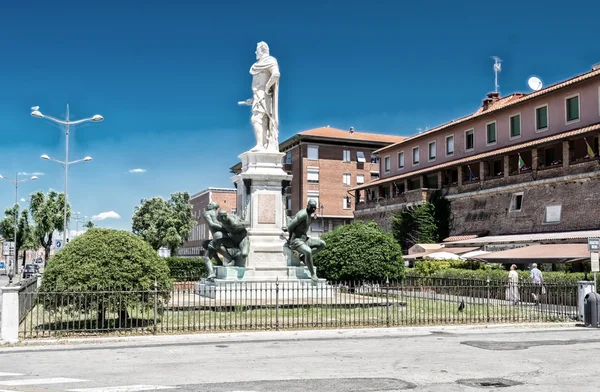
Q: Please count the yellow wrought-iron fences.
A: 0